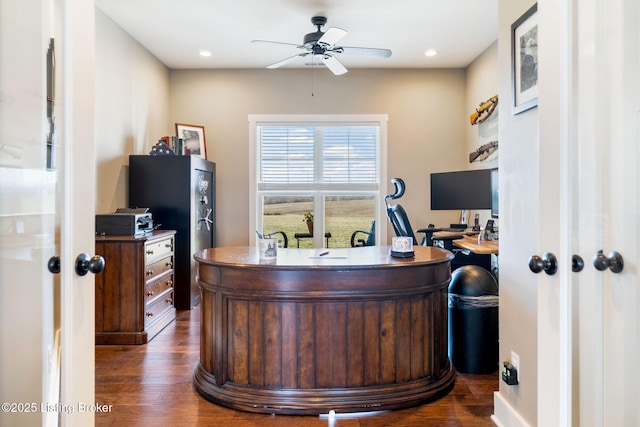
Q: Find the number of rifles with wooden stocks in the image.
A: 2